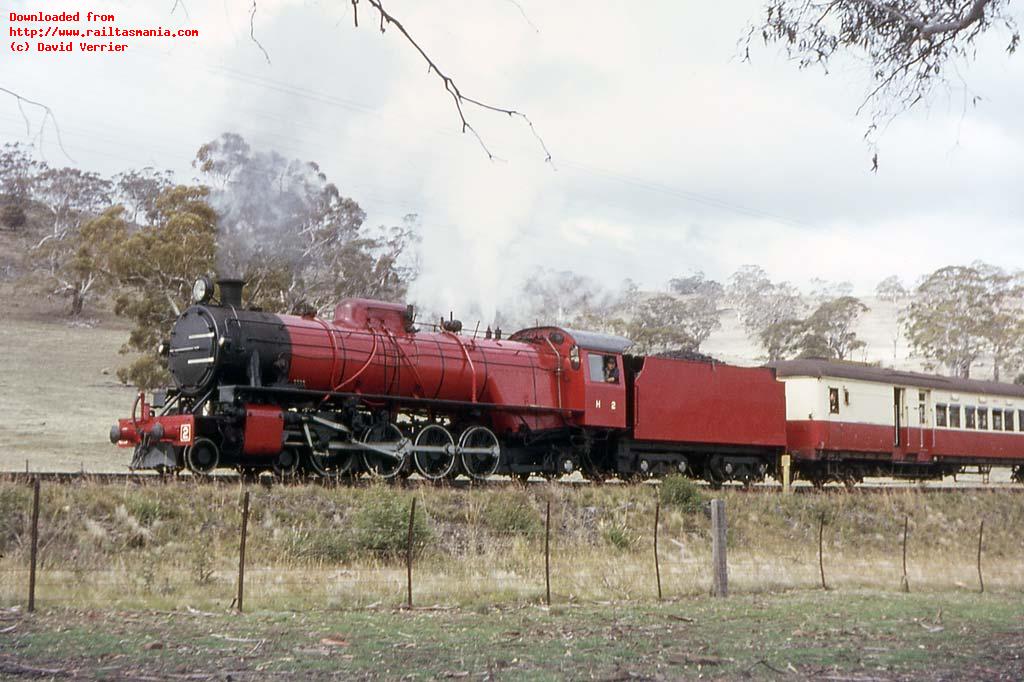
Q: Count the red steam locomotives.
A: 1